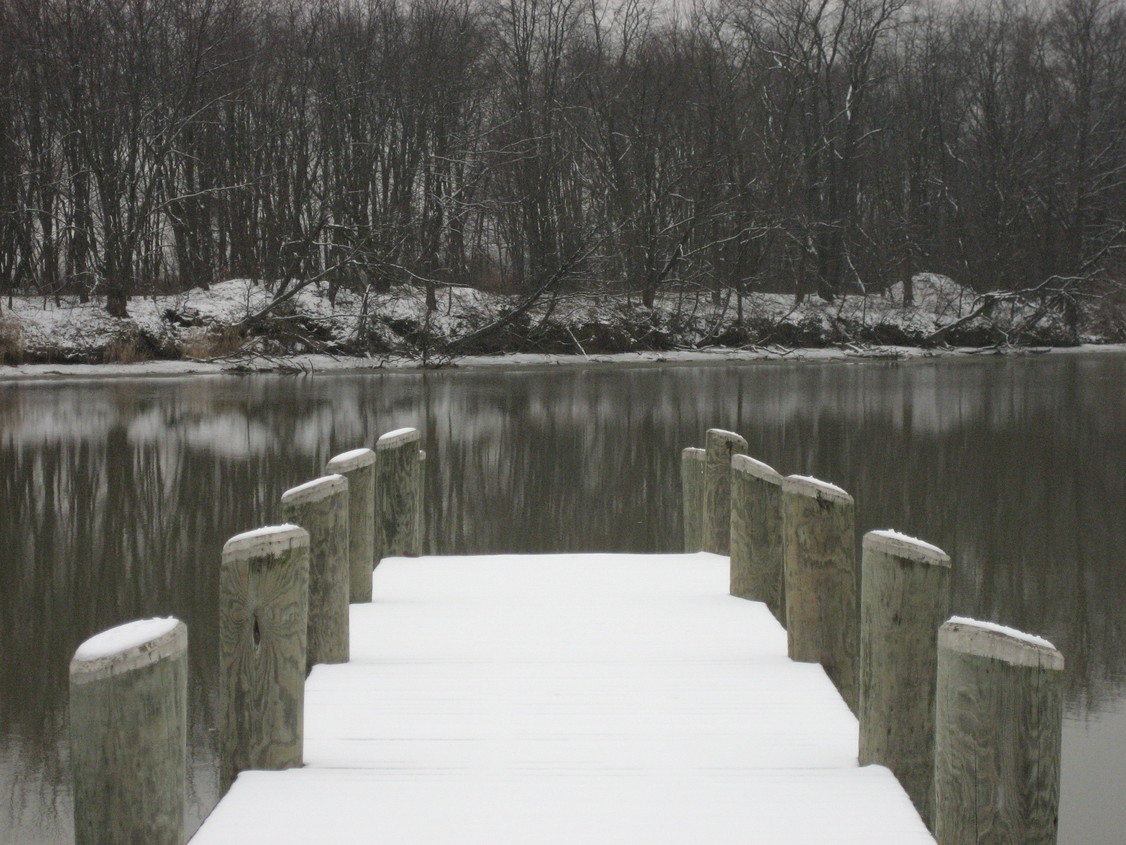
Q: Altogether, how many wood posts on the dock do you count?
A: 12